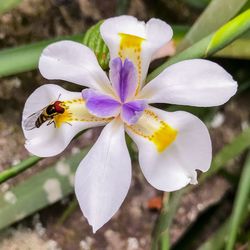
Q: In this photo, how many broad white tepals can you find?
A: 6